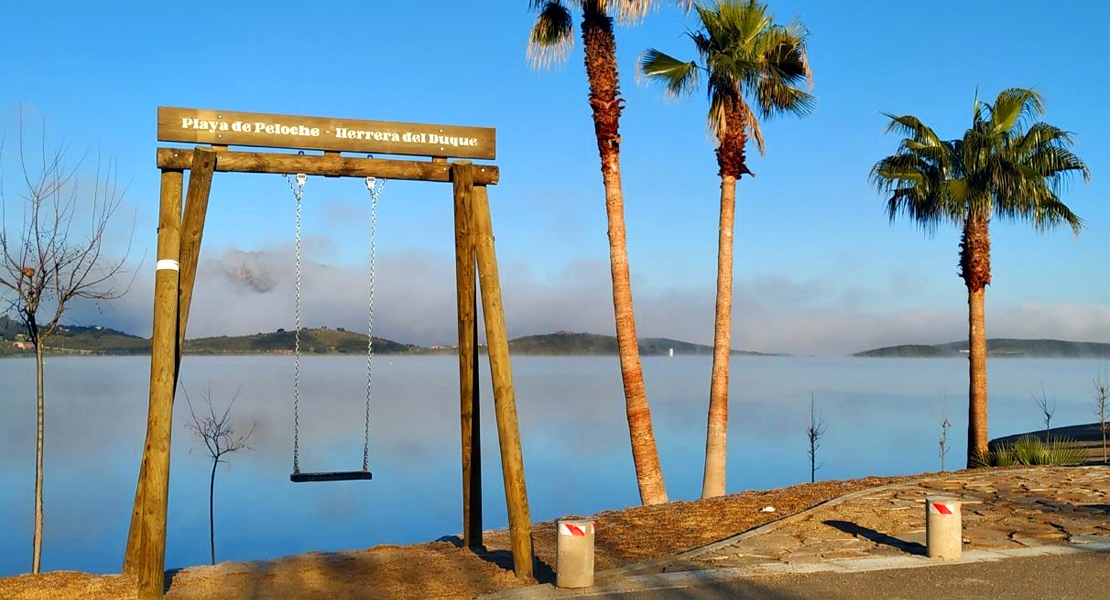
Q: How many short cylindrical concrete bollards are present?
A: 2